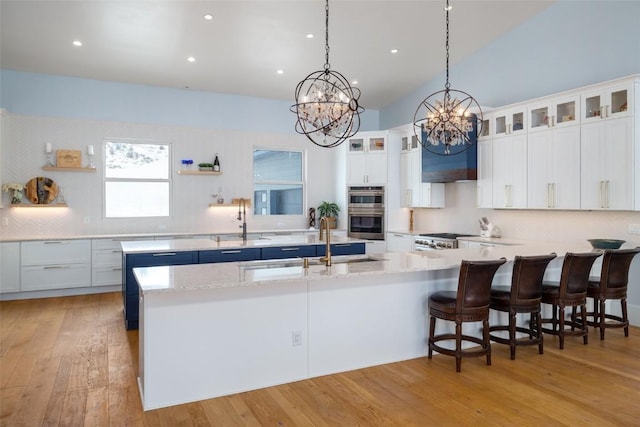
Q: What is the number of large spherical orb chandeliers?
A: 2